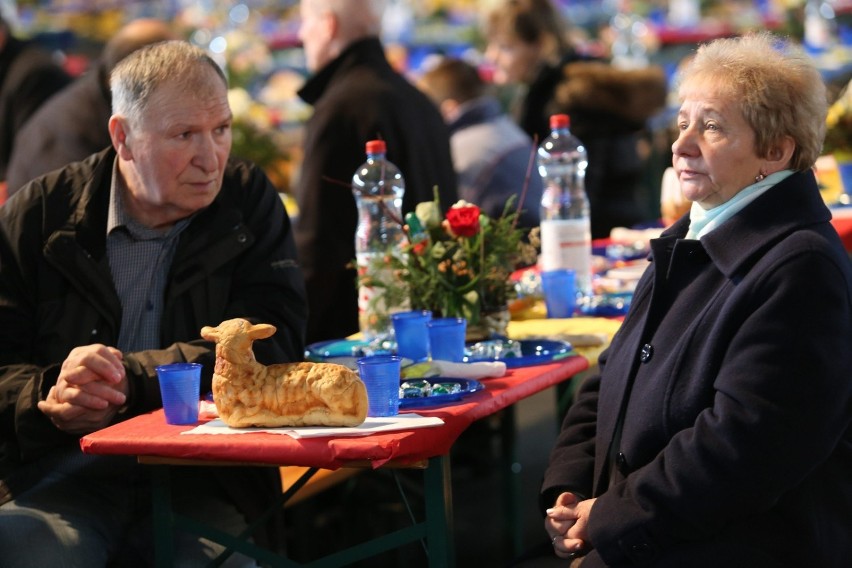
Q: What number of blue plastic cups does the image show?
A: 5